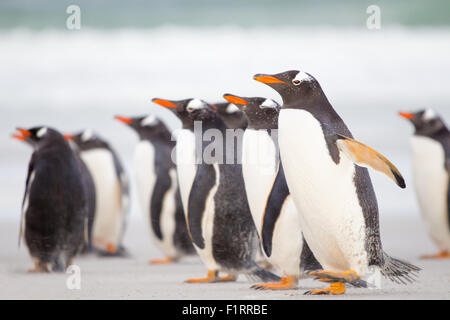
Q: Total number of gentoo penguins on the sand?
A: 8